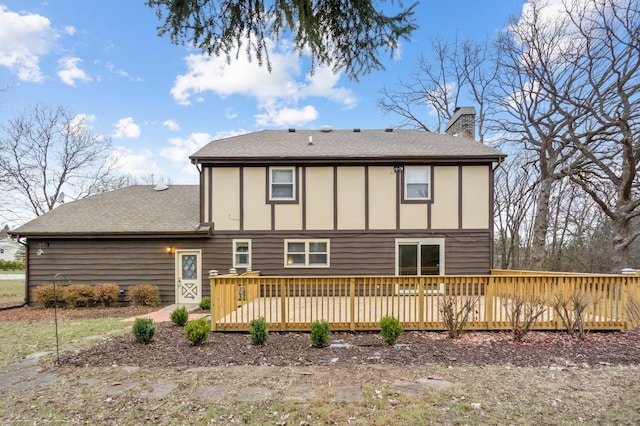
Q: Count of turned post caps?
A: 4